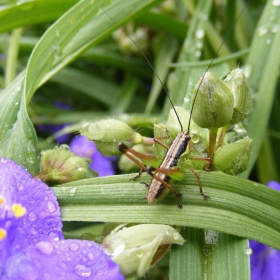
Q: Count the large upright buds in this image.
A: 2